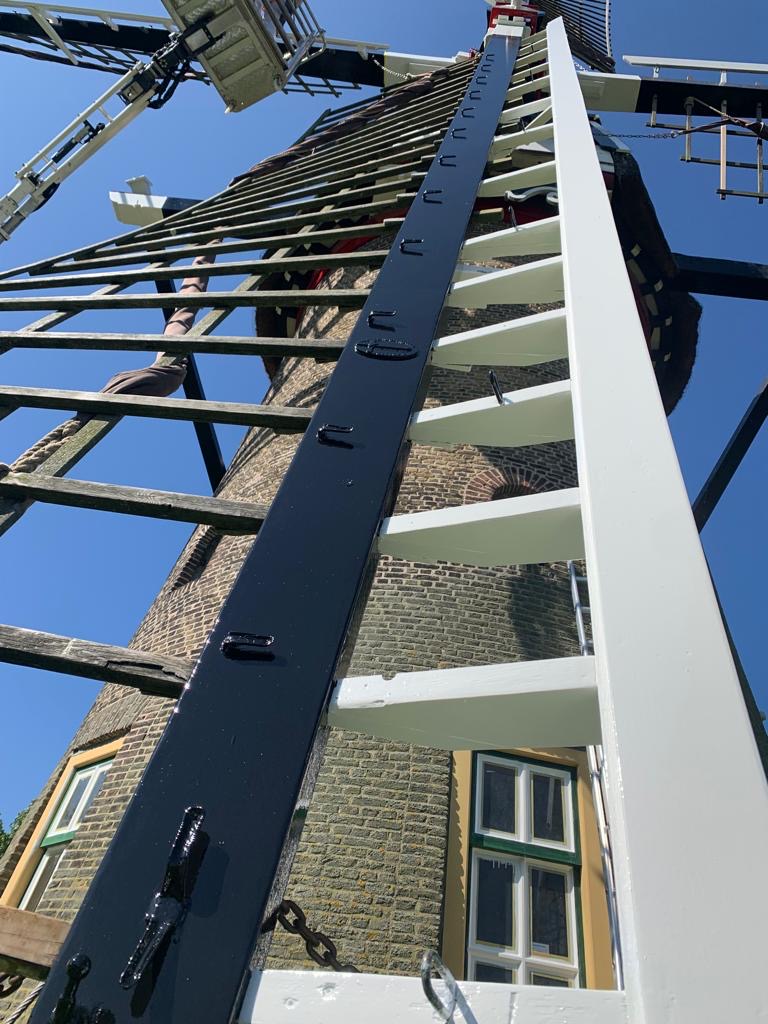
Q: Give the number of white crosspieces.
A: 15